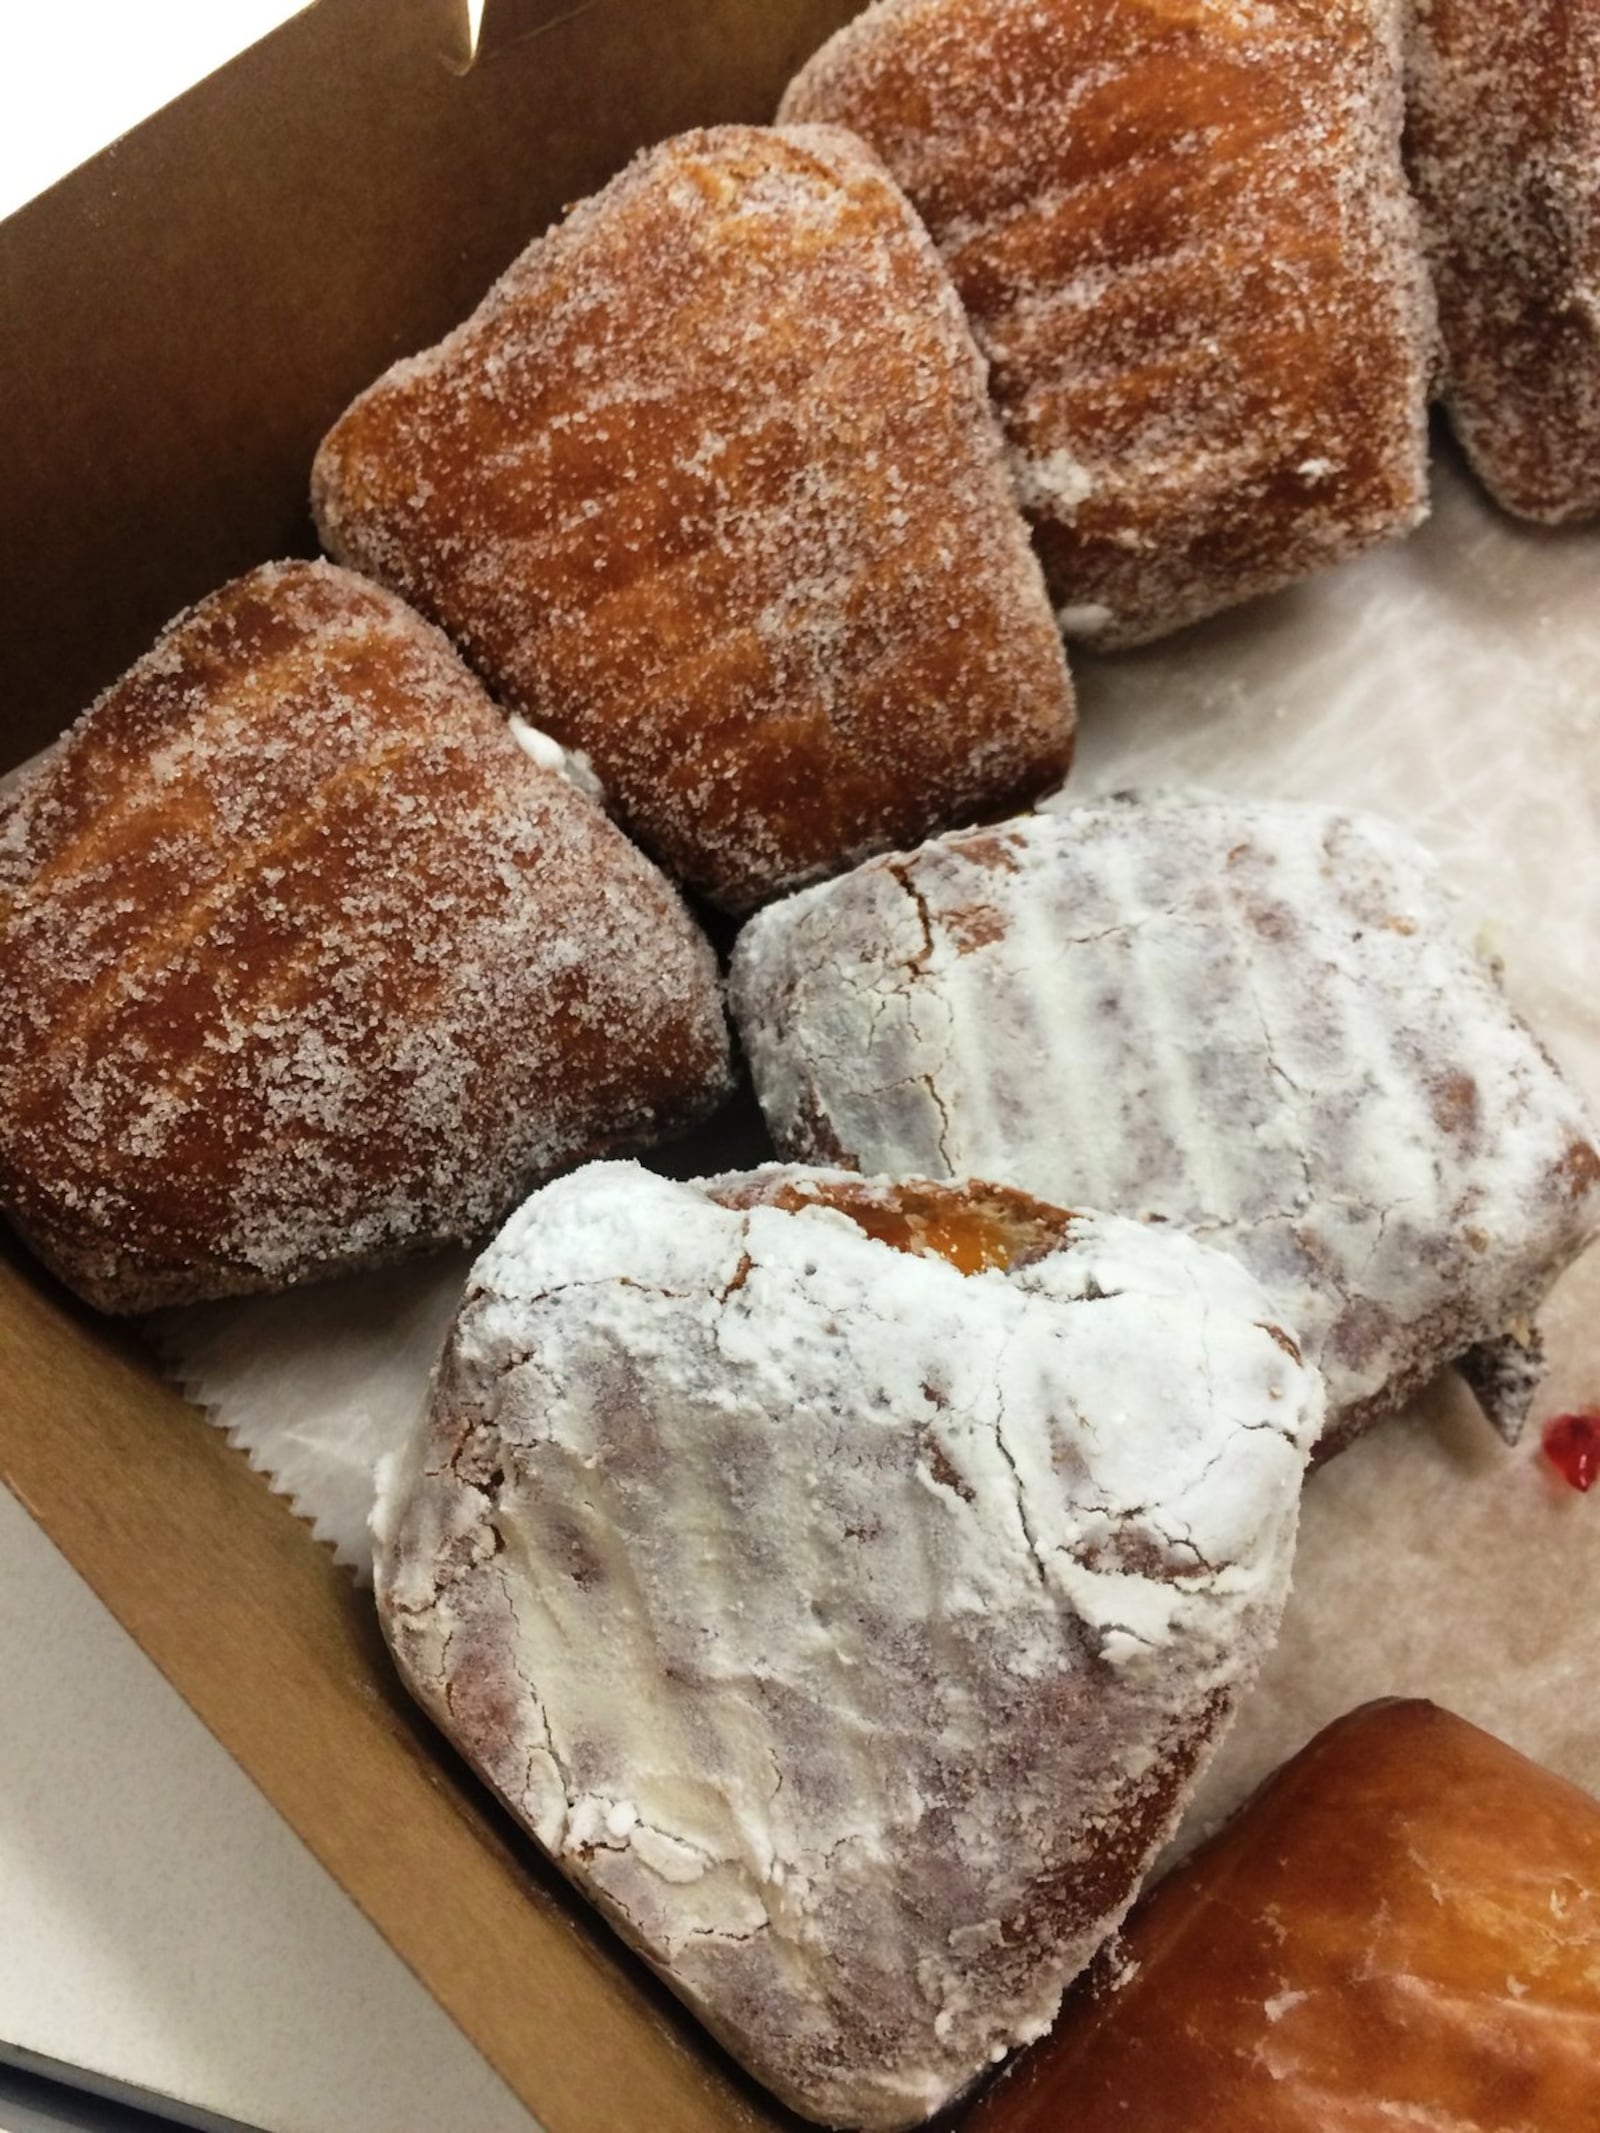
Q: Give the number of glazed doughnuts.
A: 1